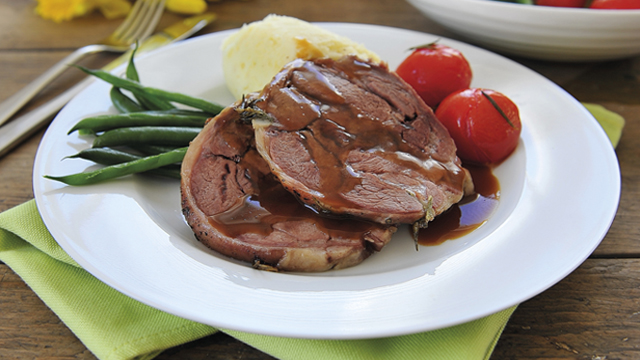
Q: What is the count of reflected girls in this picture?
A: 0